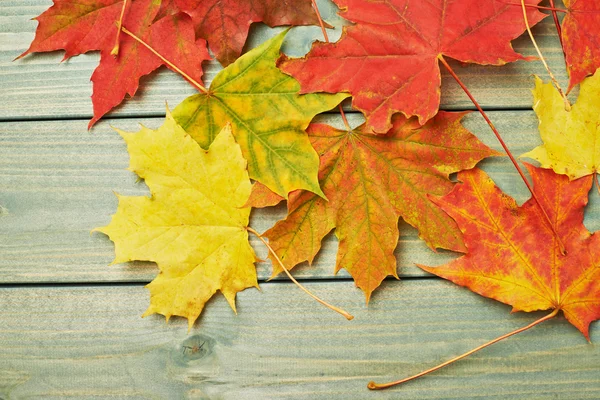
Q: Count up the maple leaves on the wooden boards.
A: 9